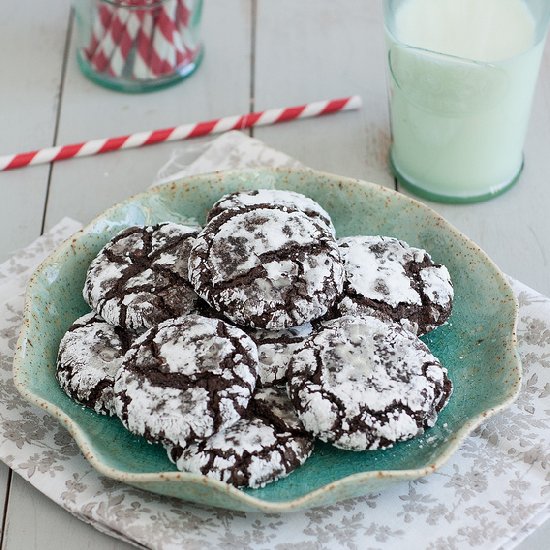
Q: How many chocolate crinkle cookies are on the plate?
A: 9